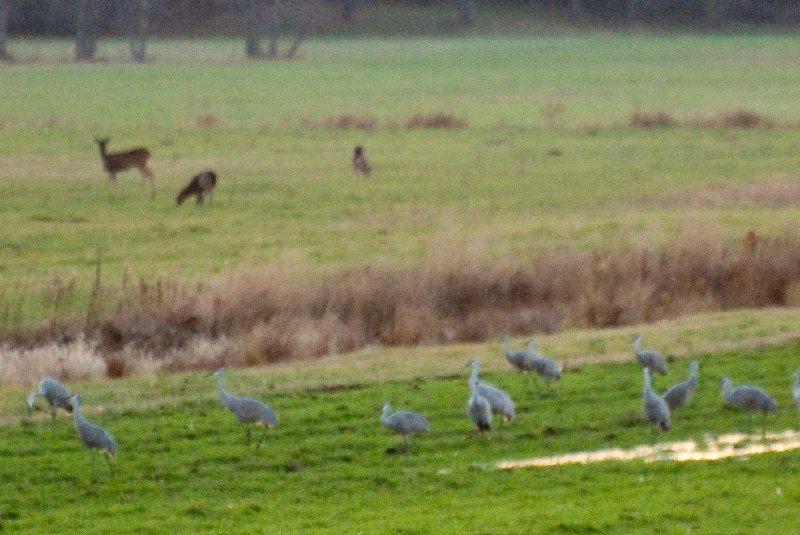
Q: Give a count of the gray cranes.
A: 13